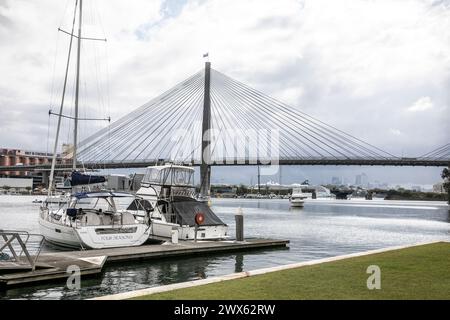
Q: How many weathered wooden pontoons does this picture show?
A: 1